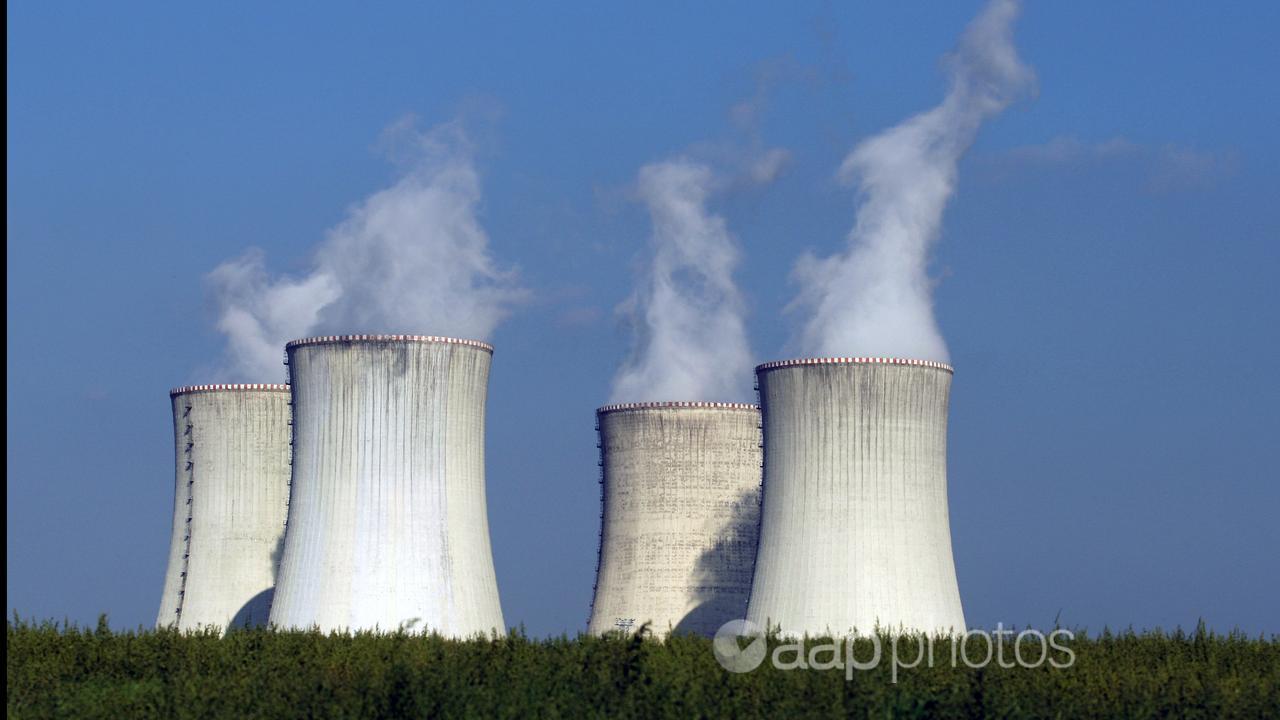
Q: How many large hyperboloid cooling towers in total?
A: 4